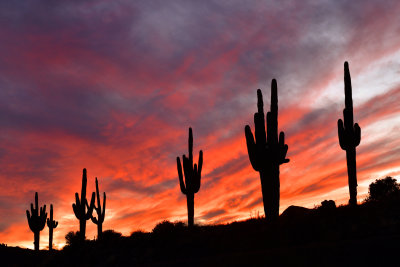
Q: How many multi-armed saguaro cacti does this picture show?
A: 7